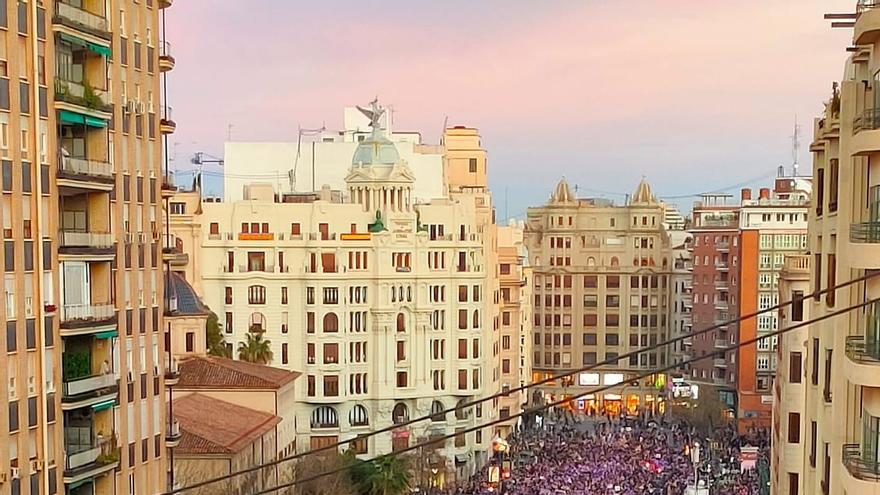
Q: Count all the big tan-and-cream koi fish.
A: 0